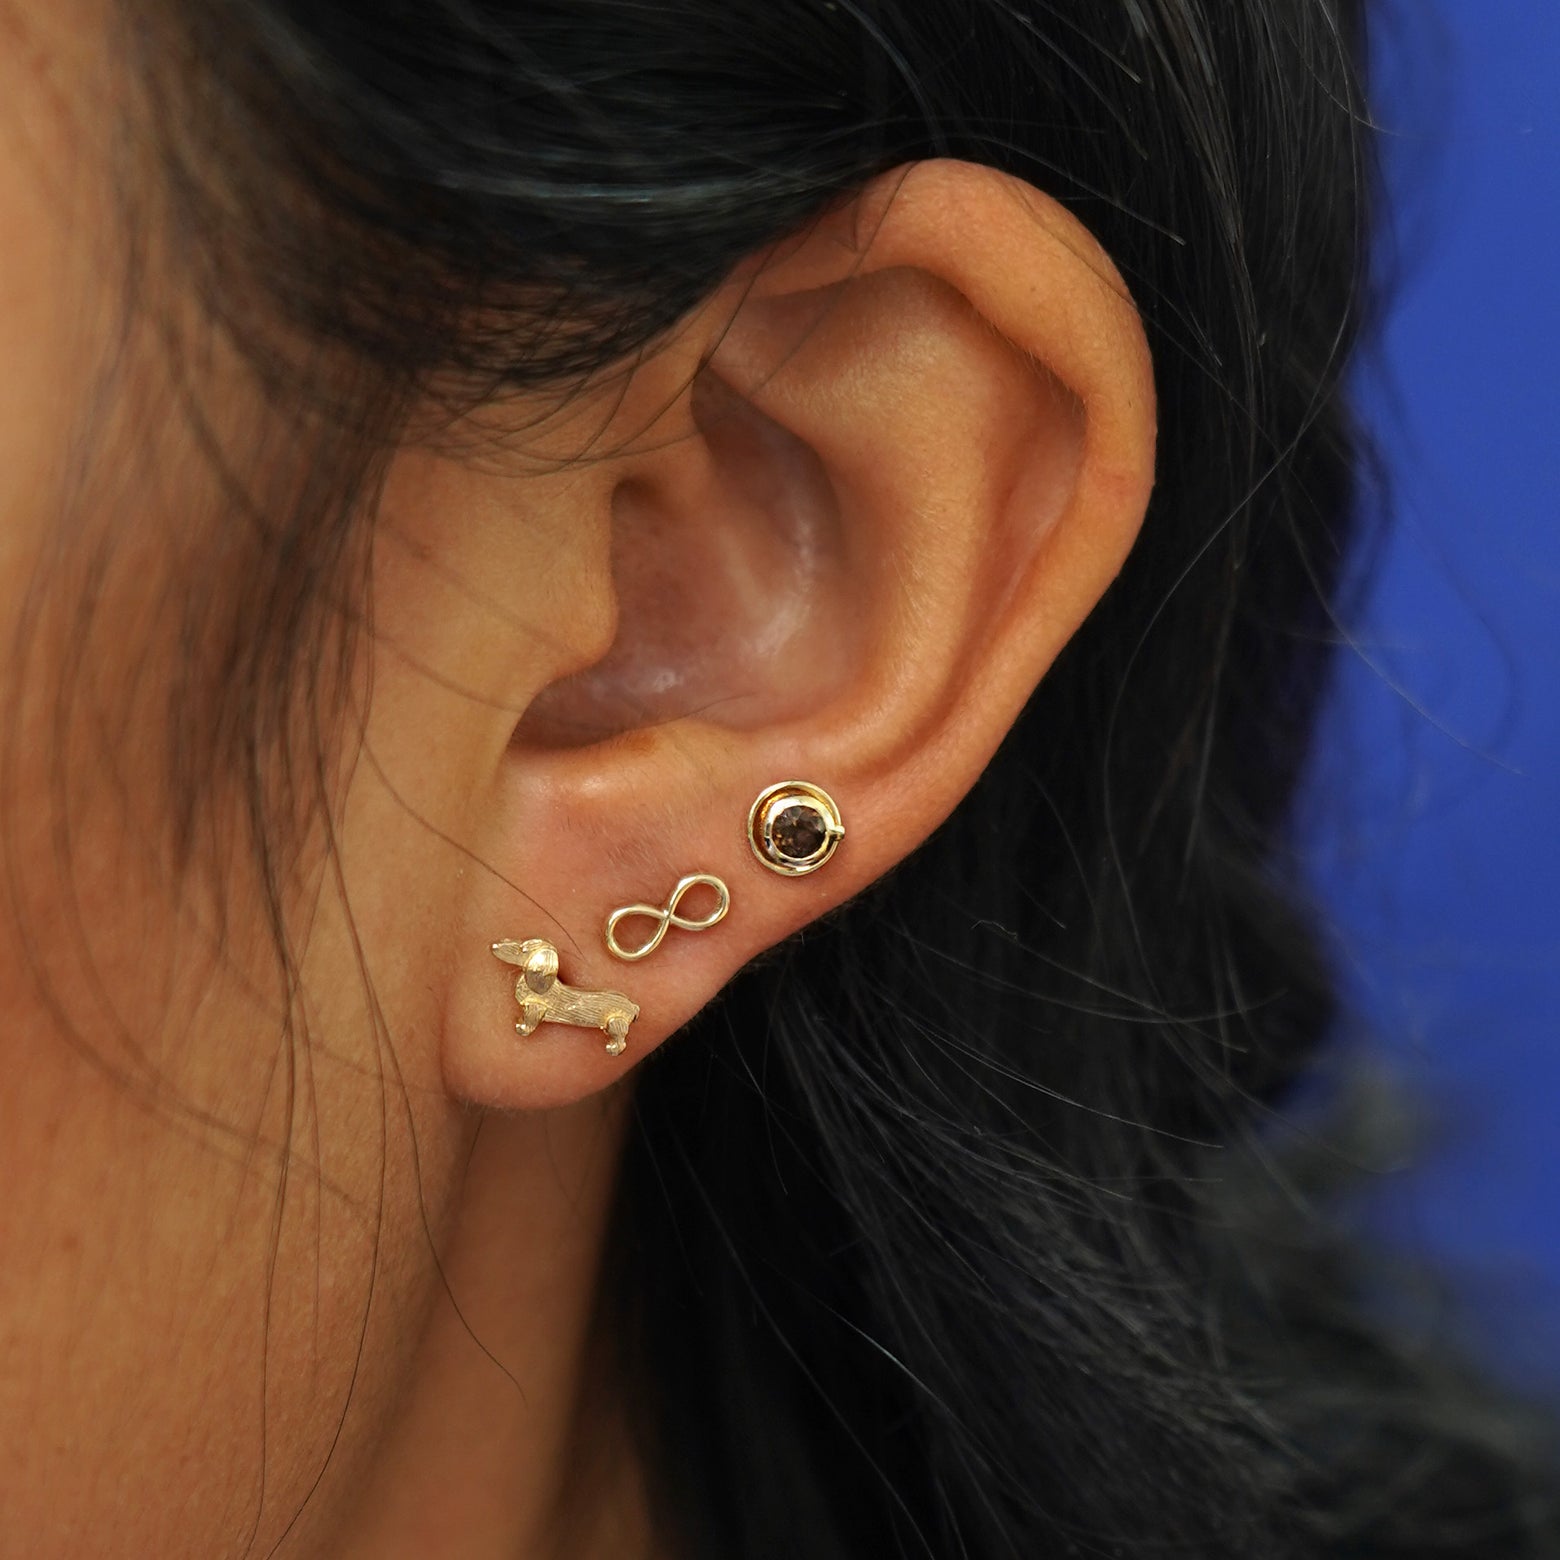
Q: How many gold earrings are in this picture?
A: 3